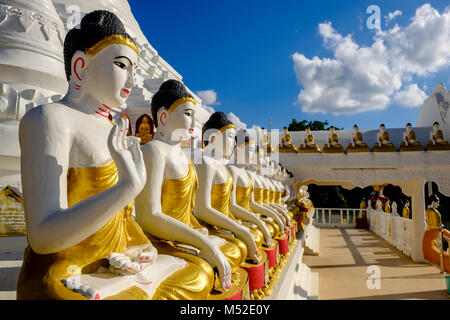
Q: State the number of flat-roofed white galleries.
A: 1